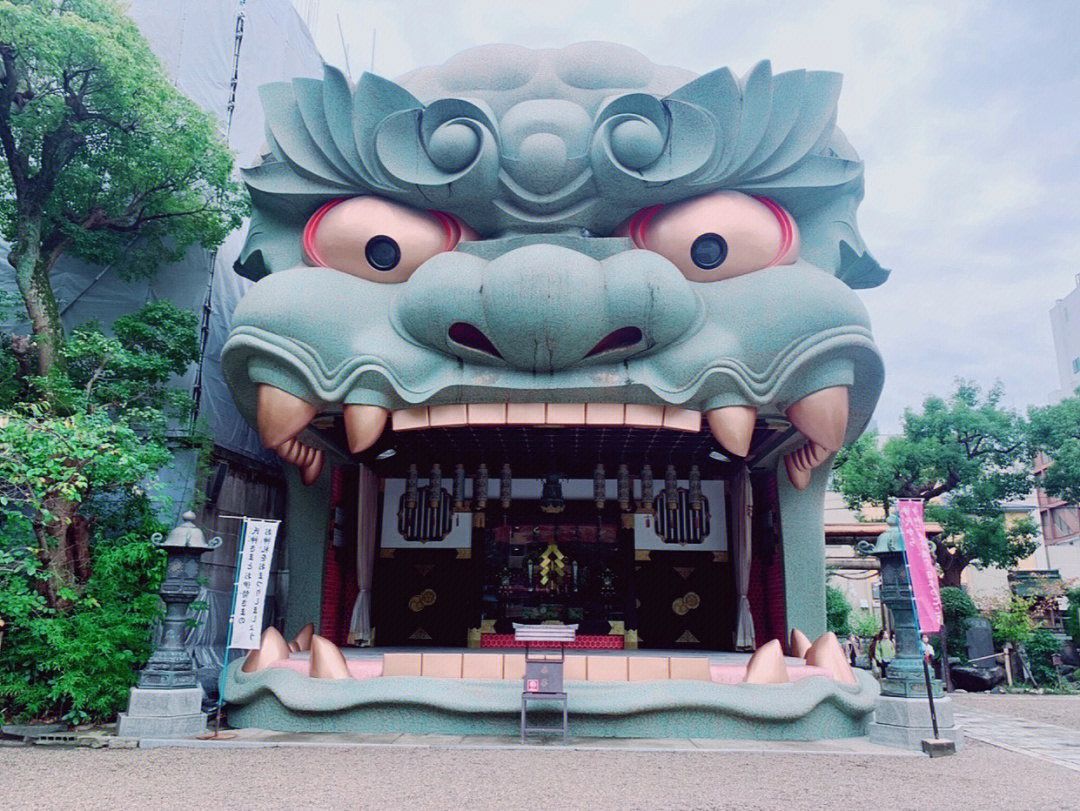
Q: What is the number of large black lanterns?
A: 2